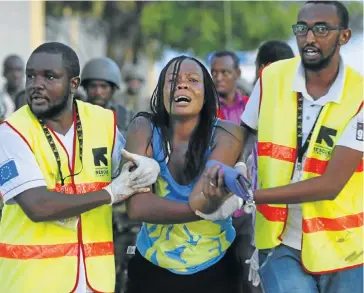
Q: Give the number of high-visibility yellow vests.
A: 2